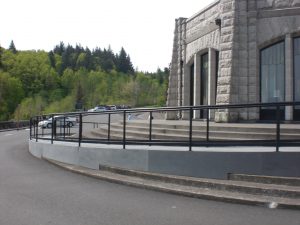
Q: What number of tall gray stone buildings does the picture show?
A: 1